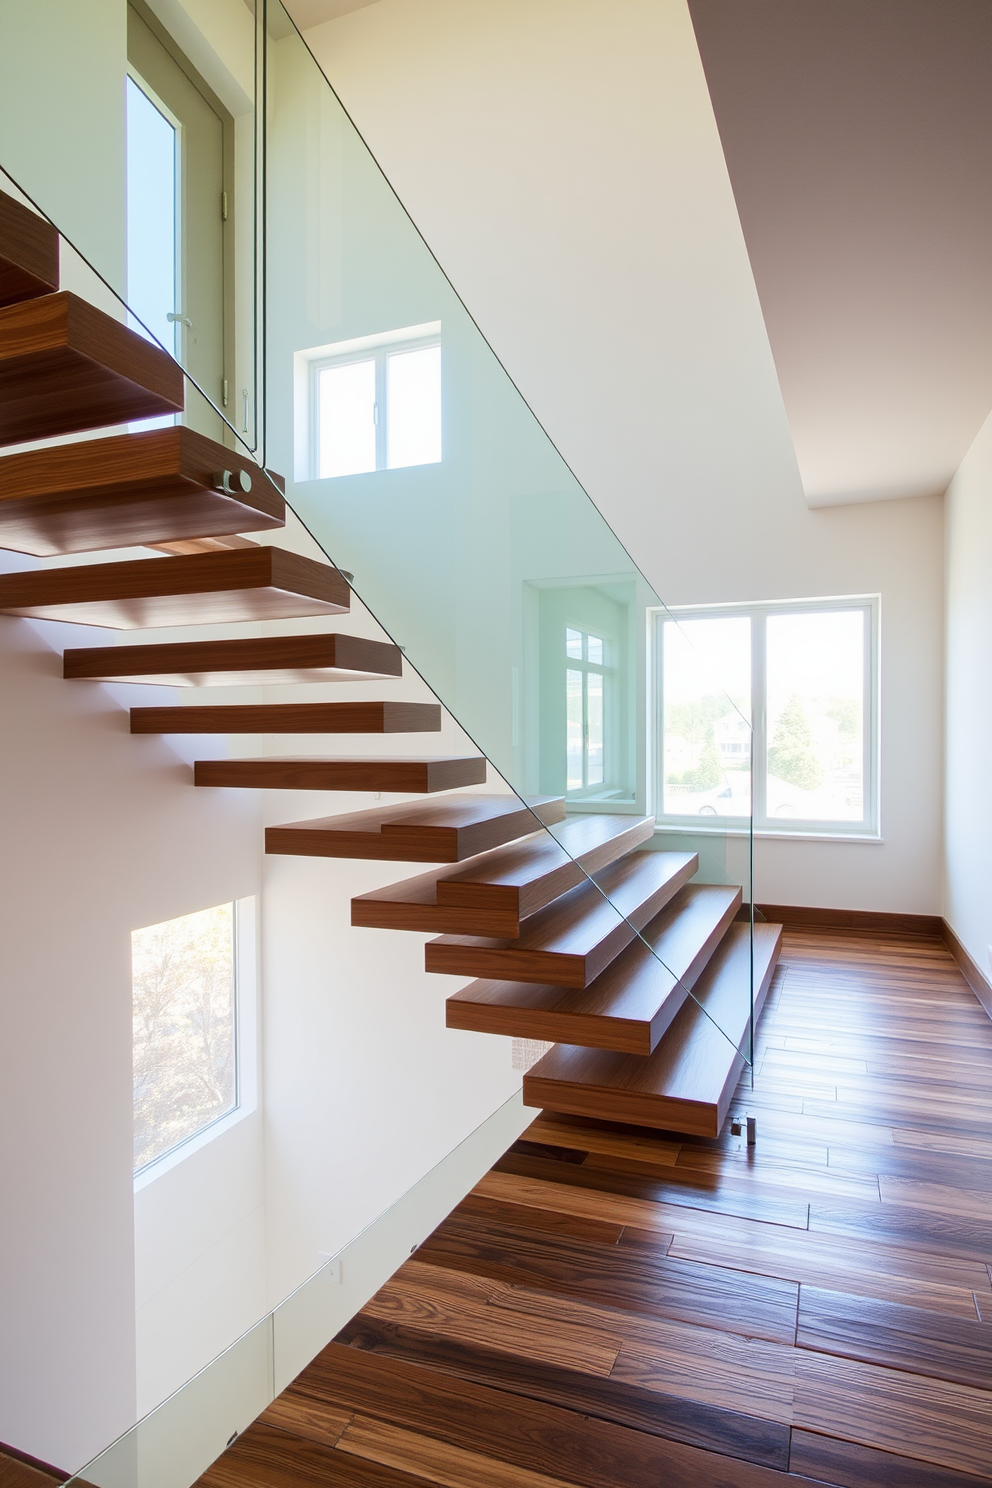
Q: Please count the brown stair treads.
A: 12